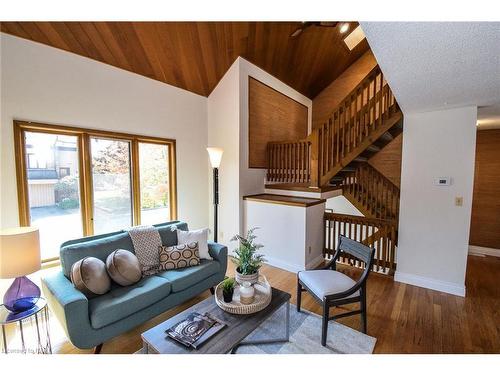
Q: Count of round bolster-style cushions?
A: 2